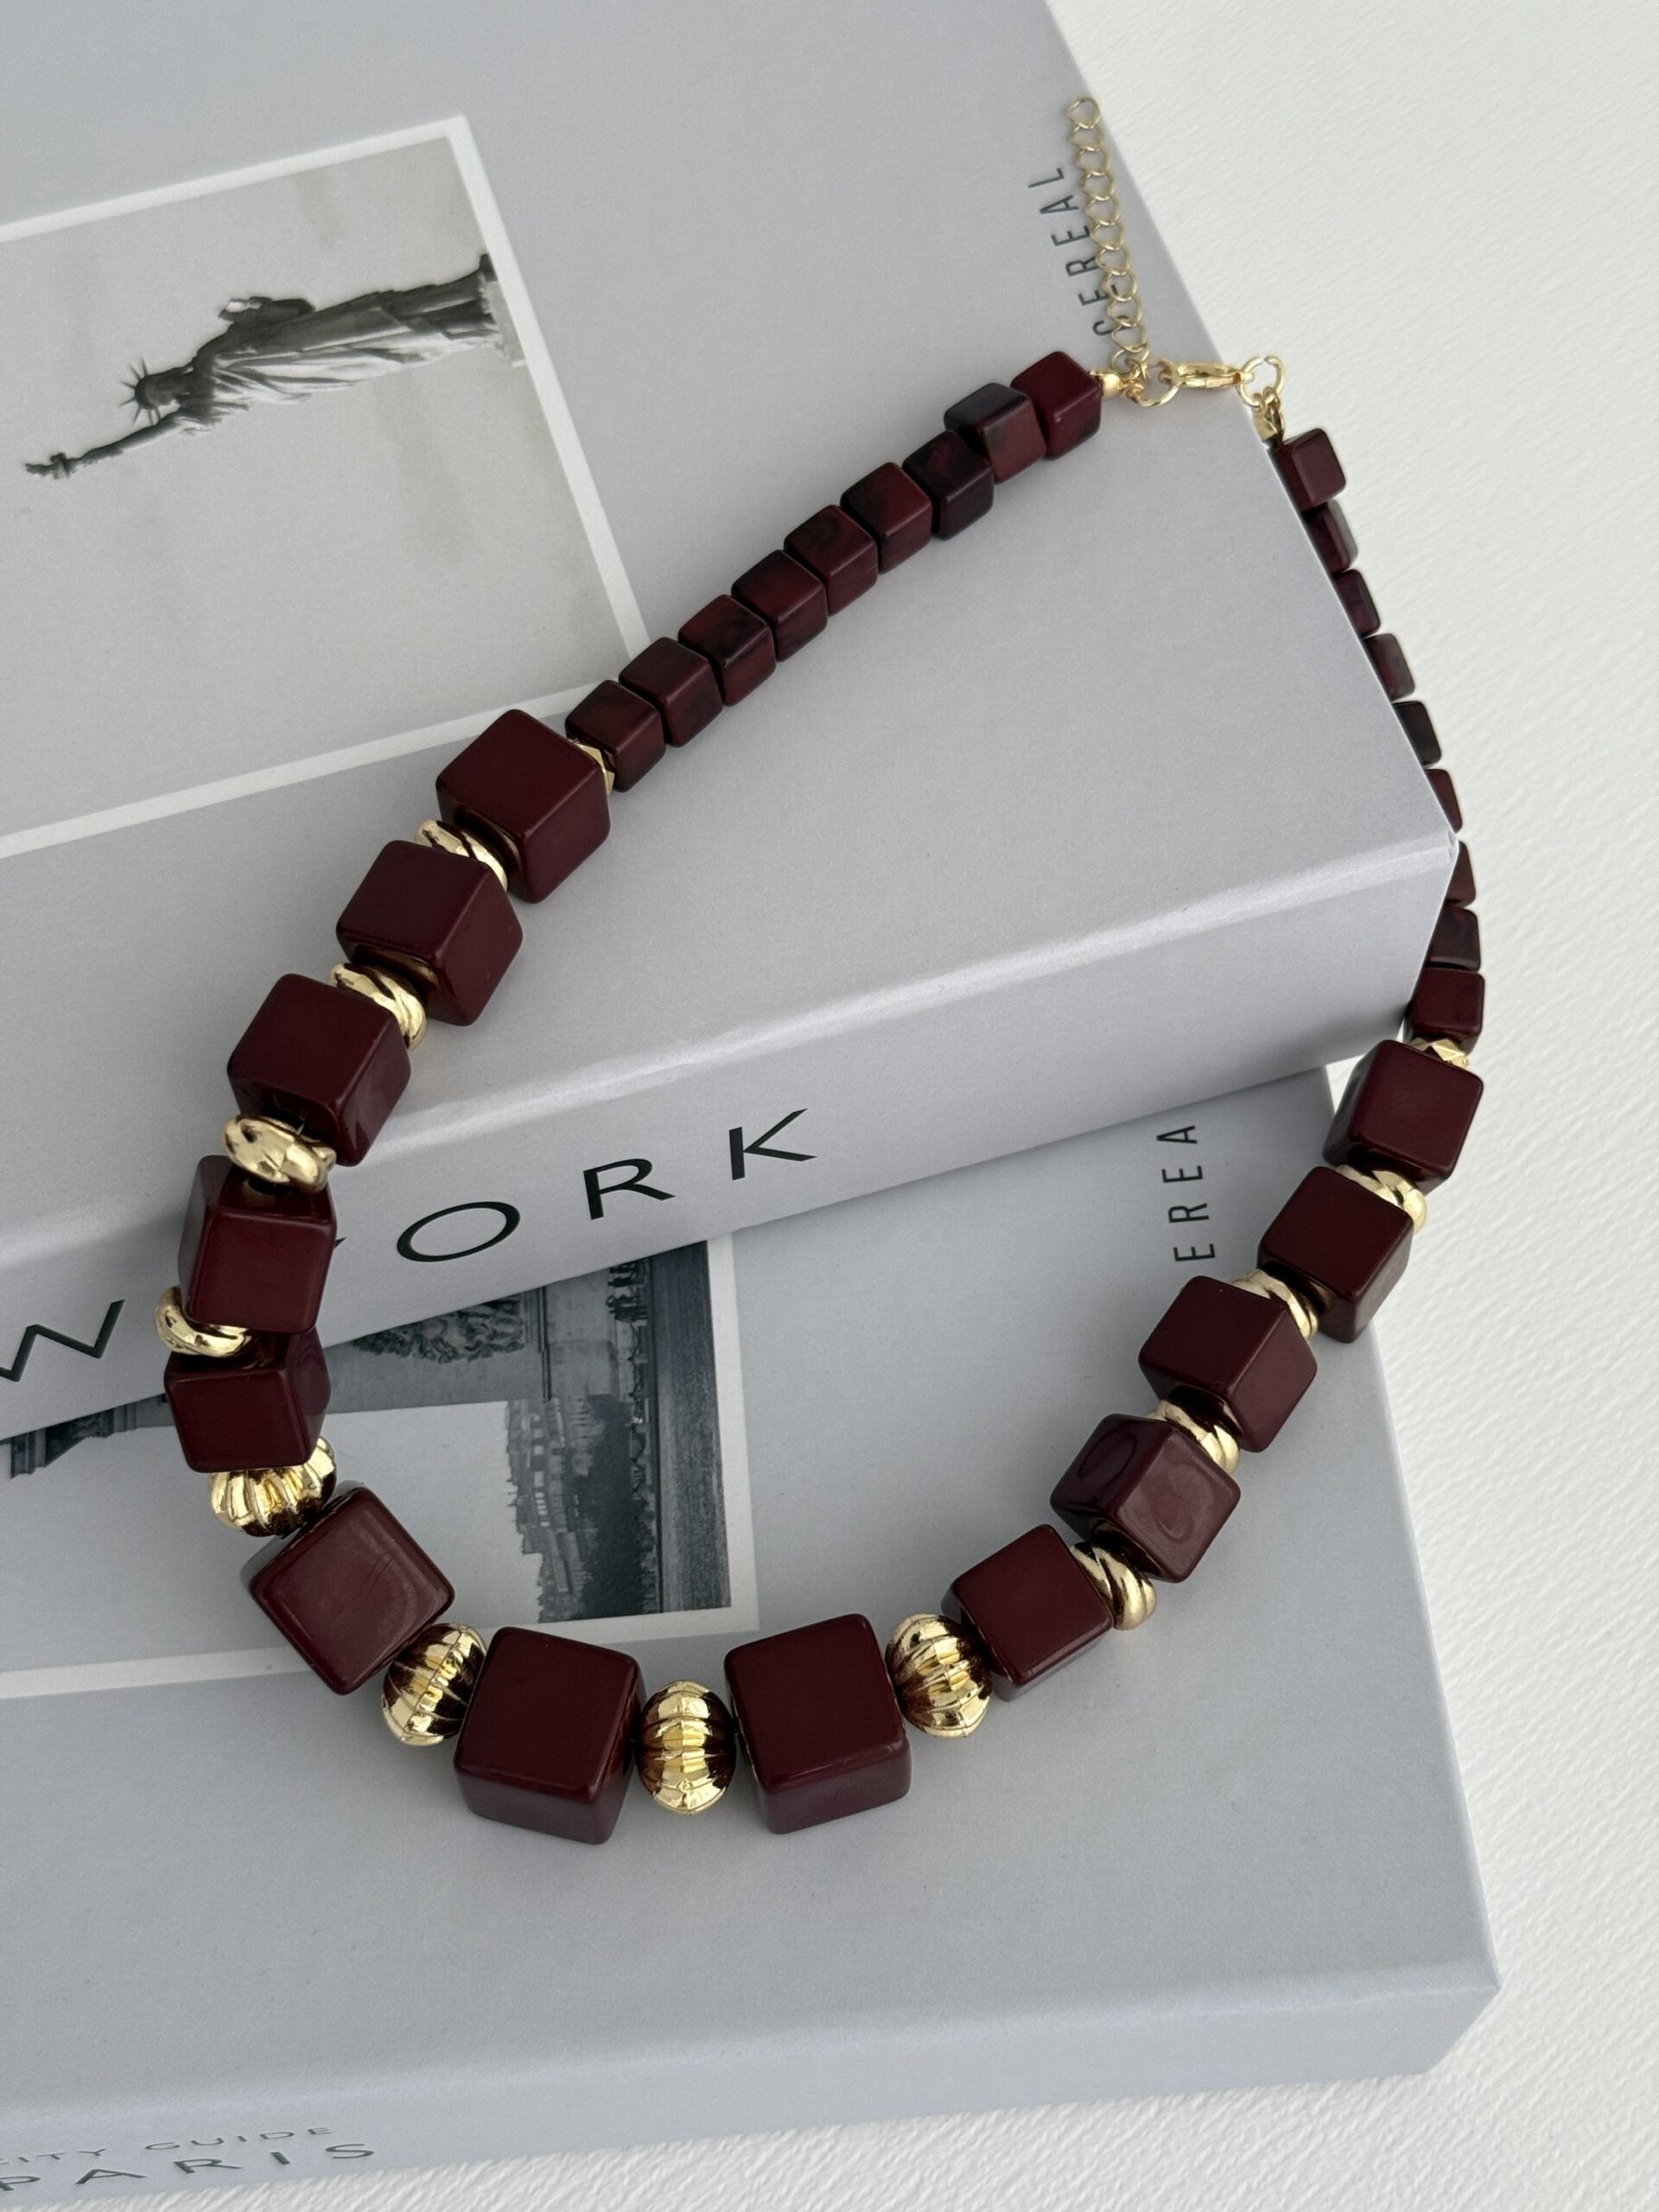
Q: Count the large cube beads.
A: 13